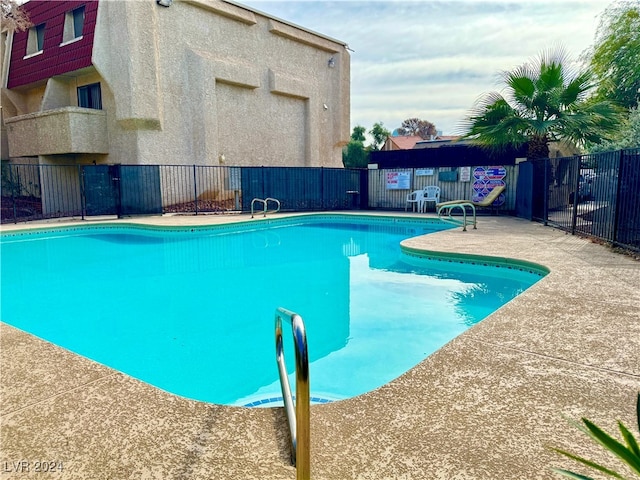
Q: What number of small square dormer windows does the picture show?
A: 2